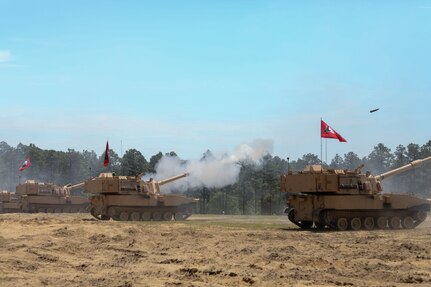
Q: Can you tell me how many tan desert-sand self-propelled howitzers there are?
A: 4